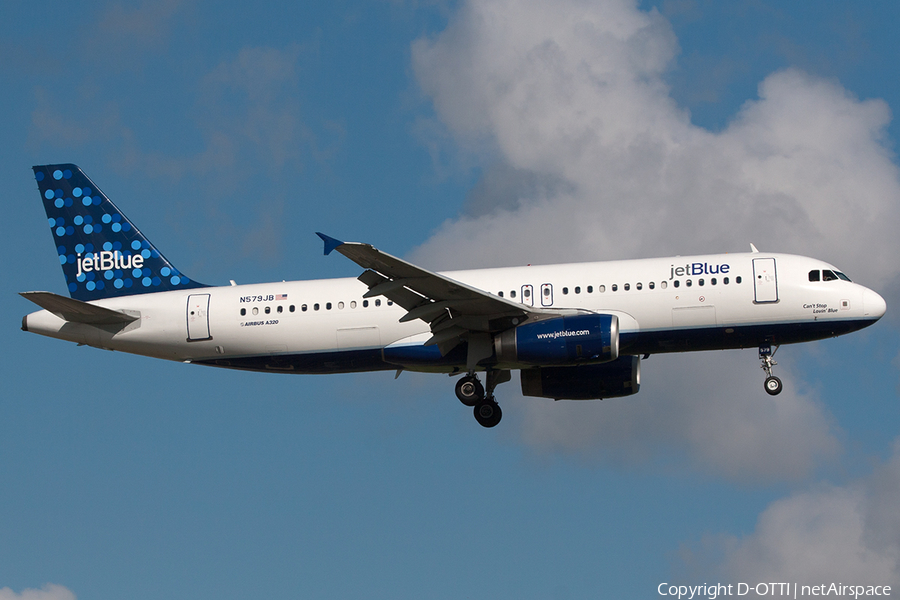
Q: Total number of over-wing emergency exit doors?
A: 2